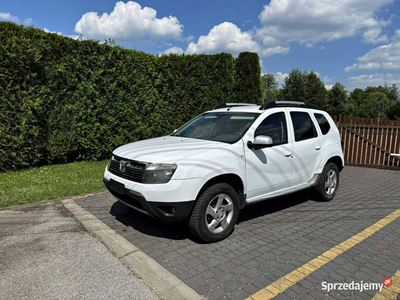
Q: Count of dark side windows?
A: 3